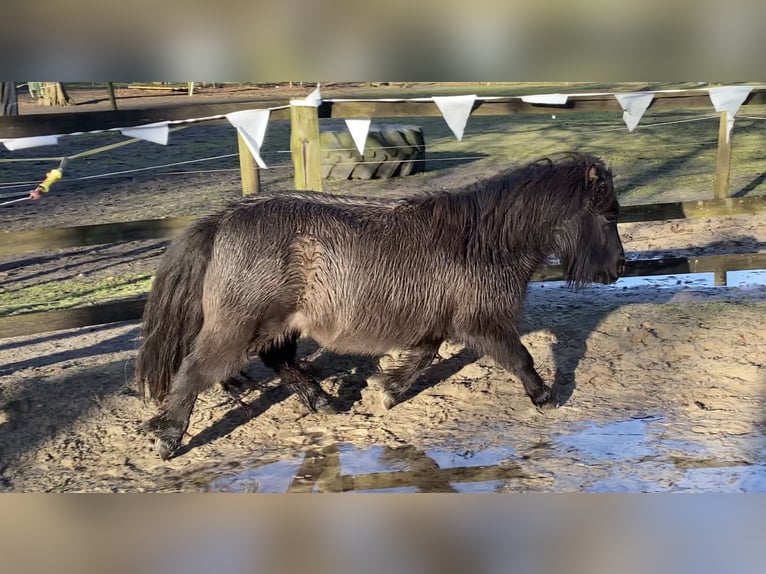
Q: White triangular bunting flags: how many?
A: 9